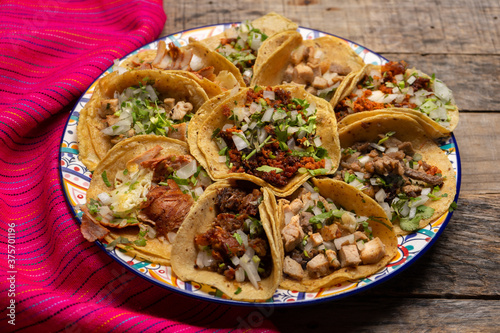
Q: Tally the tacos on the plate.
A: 10